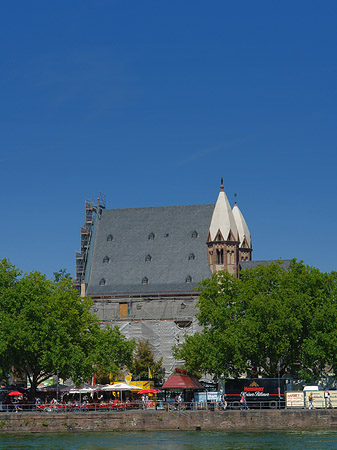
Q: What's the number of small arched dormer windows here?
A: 9